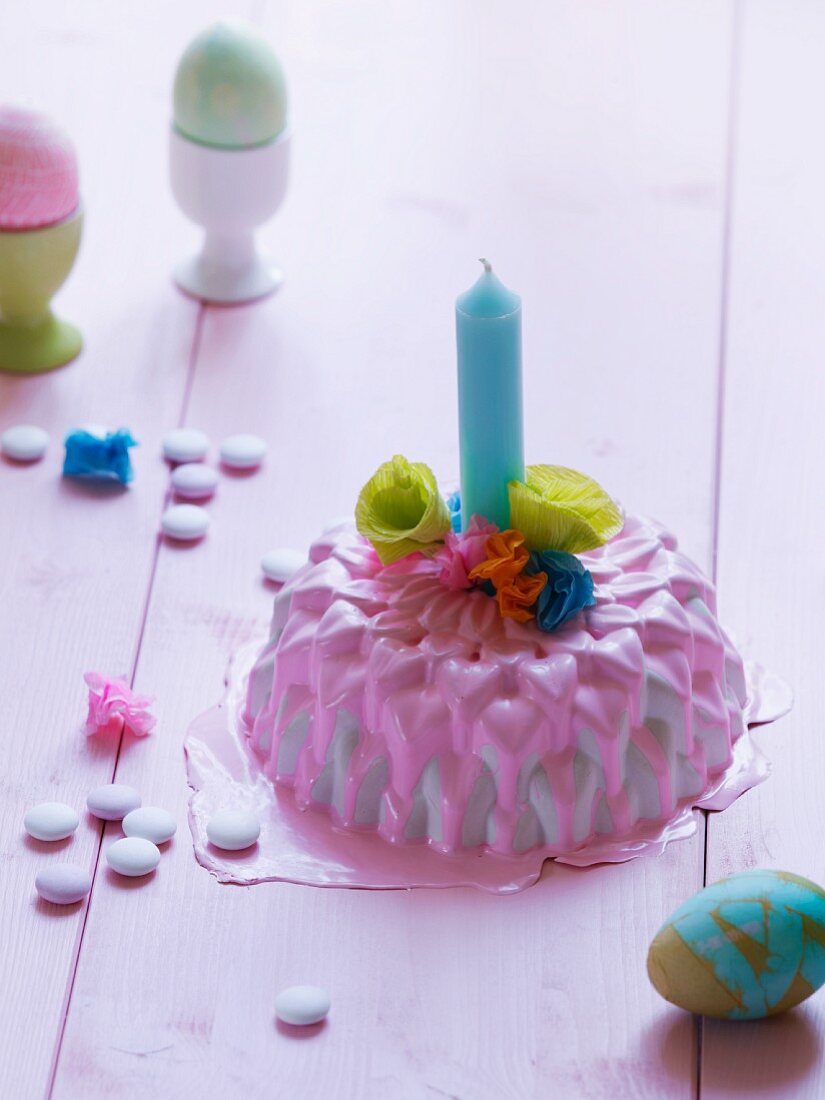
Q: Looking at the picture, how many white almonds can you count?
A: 13